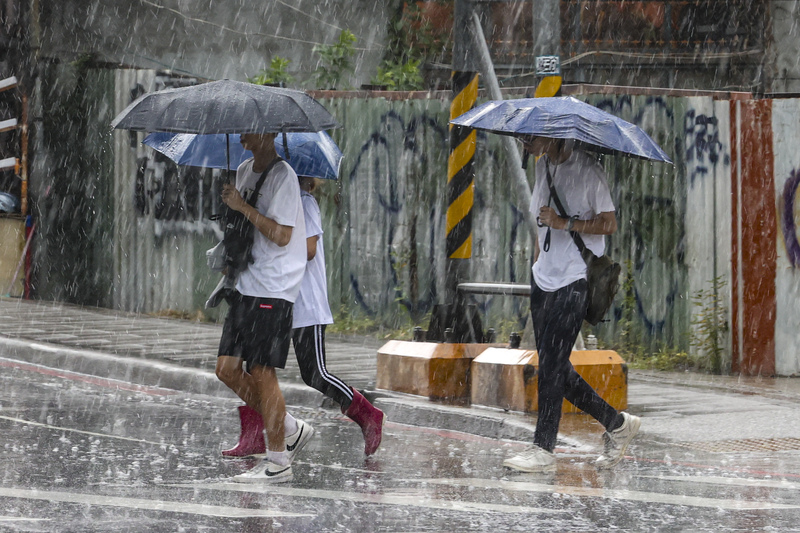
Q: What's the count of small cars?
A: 0